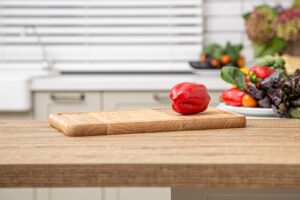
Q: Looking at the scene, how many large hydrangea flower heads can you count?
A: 2